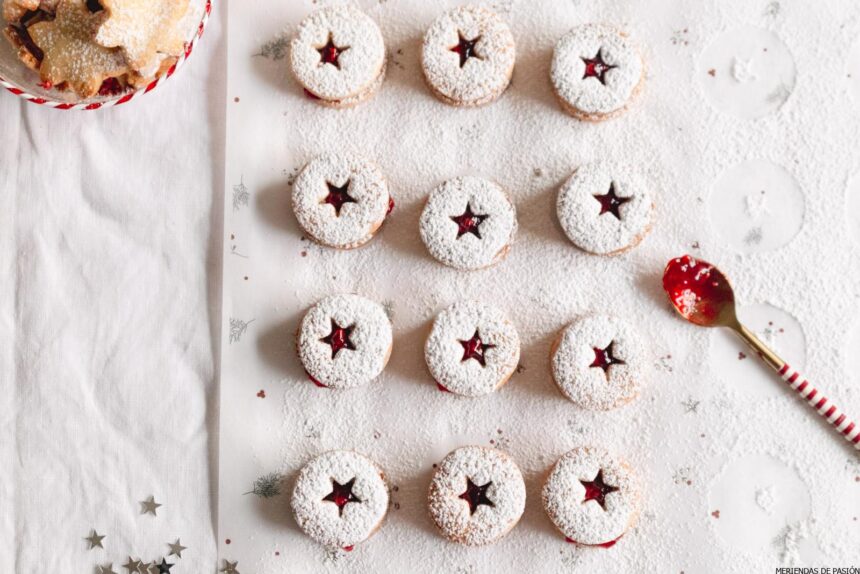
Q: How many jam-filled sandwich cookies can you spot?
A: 12